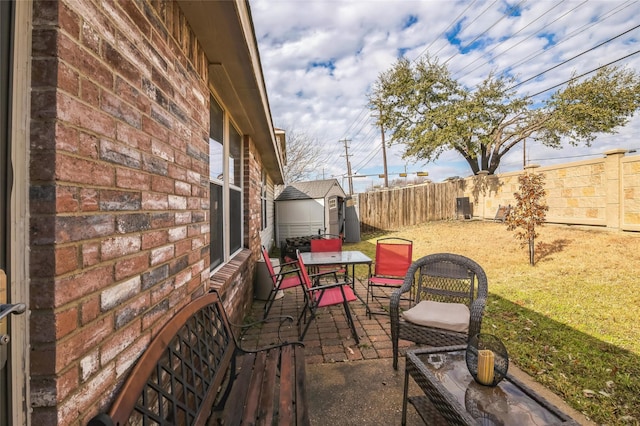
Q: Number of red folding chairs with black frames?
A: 4